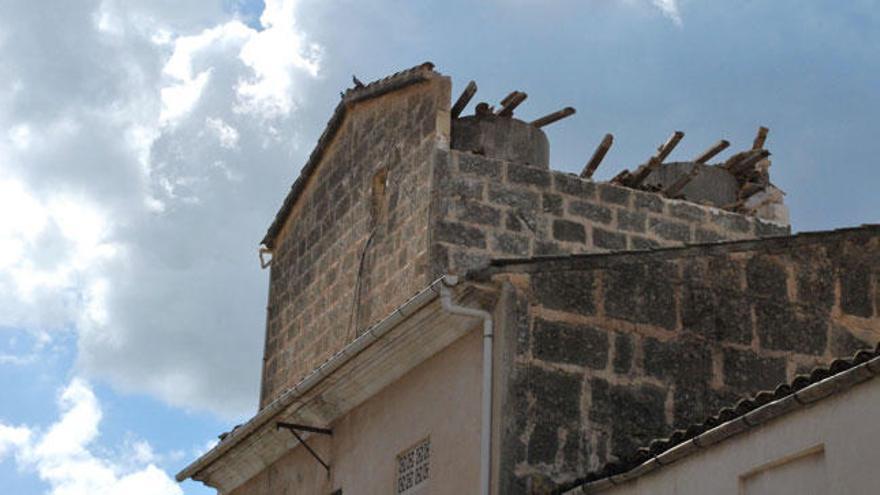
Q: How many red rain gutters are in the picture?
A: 0